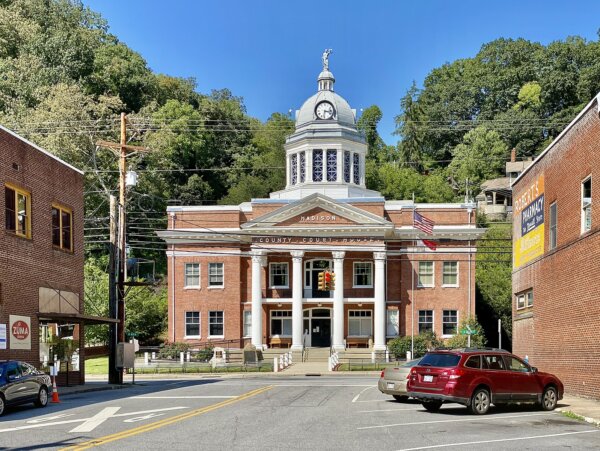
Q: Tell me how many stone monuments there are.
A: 2